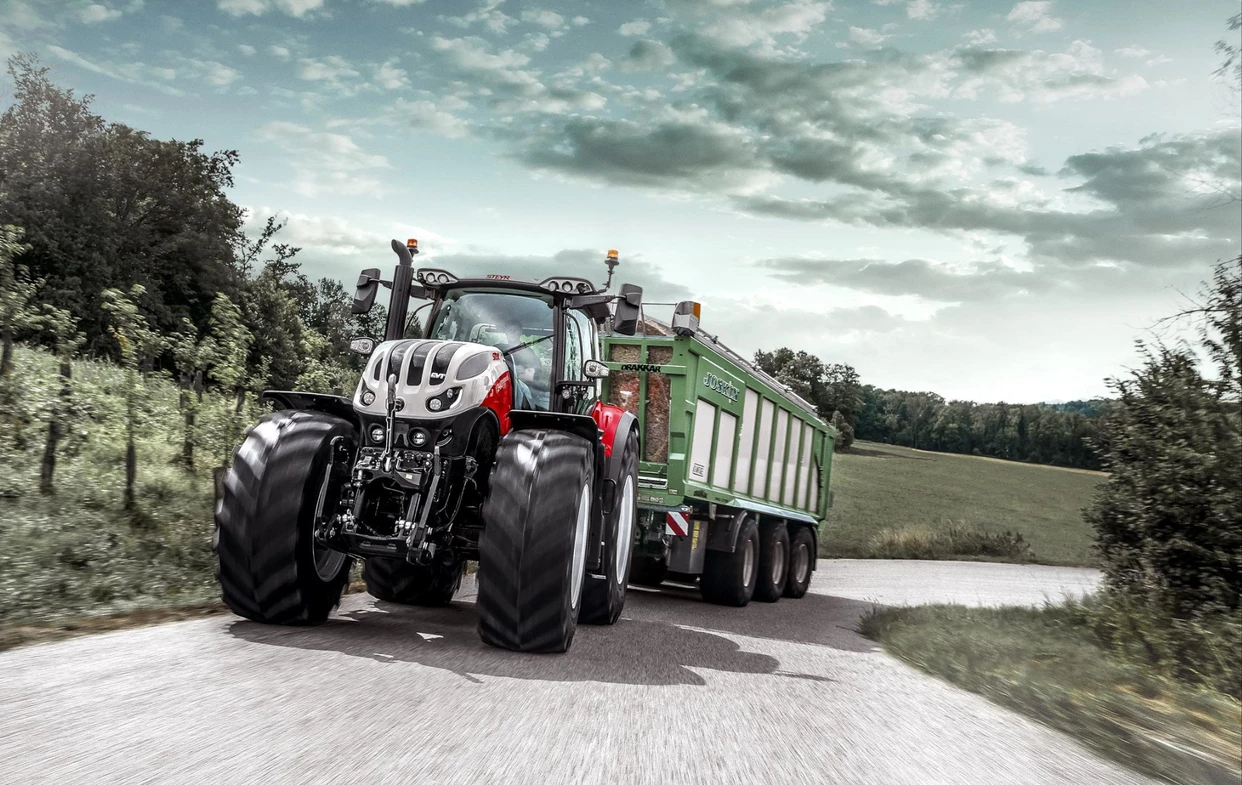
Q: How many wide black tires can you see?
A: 7